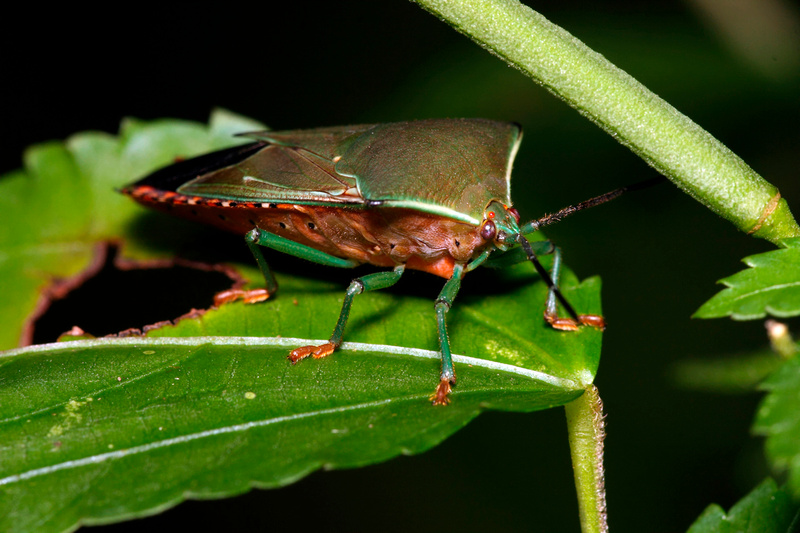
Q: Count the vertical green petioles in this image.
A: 1